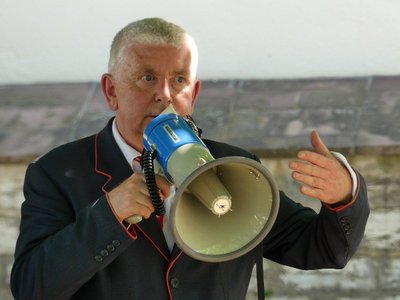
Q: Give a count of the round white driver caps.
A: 1